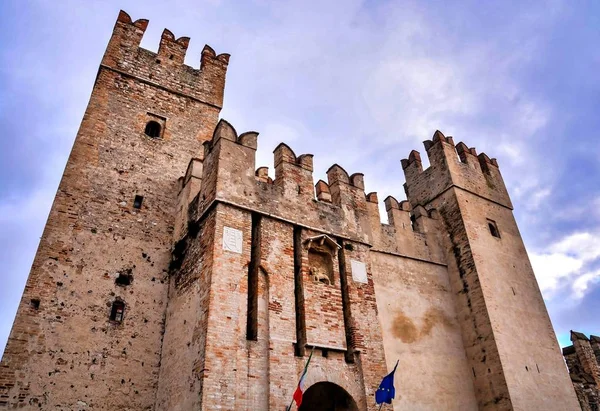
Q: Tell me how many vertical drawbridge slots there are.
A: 3